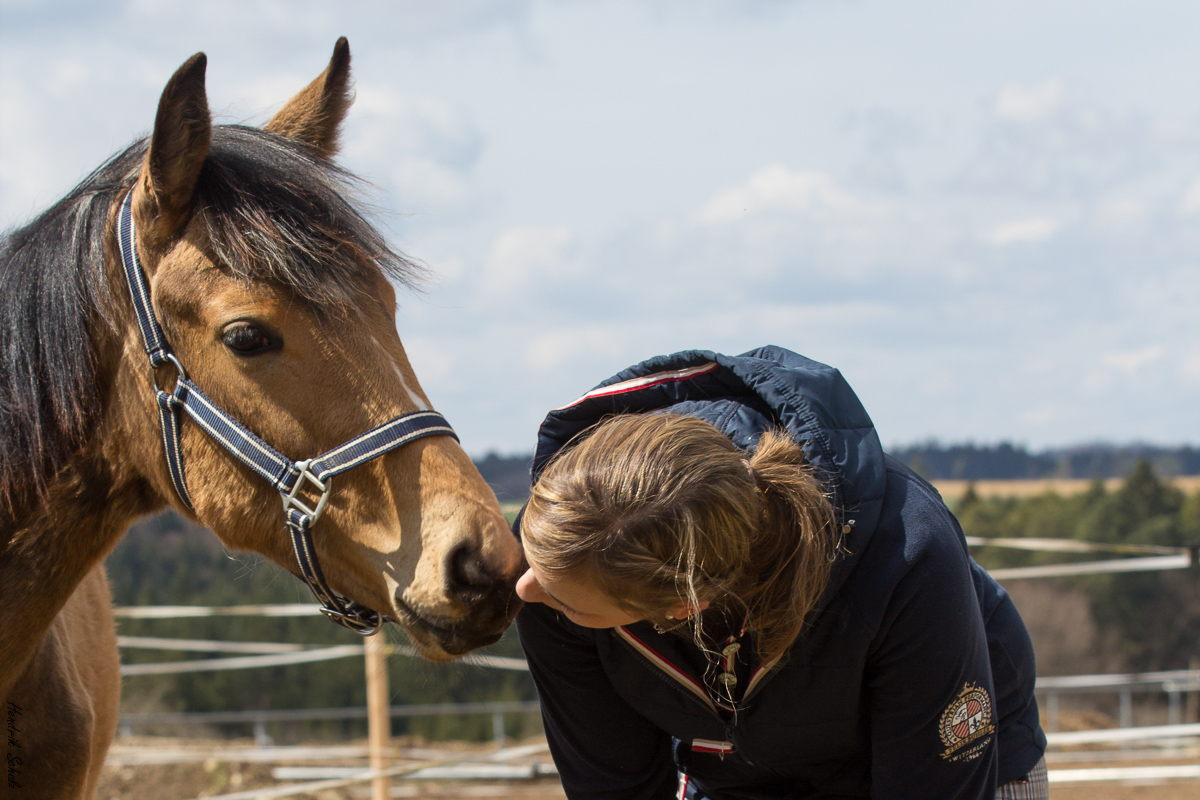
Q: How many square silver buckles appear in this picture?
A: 1